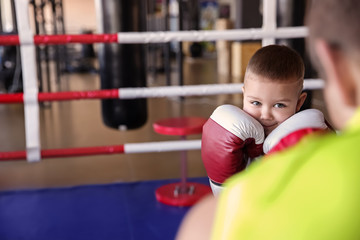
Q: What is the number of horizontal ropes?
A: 3